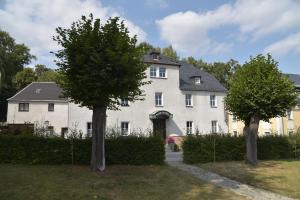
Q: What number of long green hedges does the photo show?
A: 2